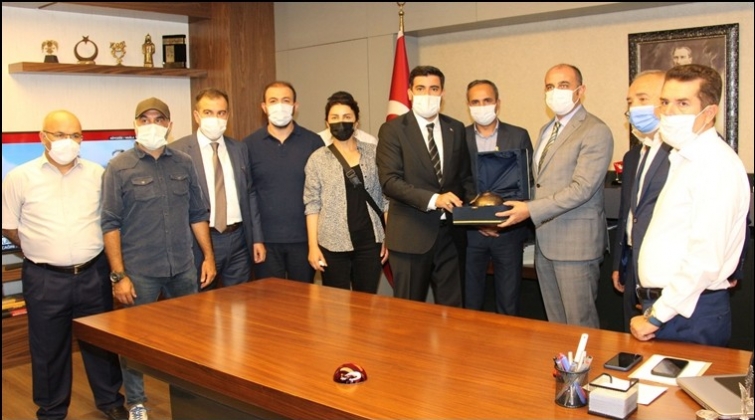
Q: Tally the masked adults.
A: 10